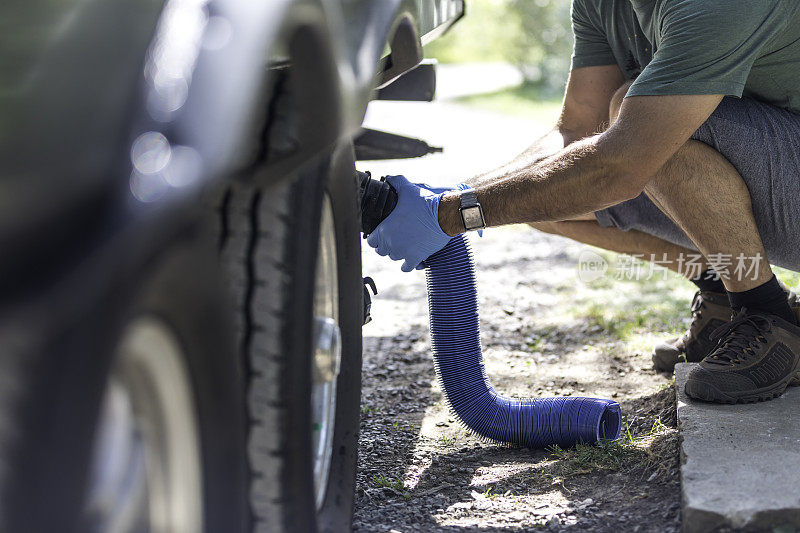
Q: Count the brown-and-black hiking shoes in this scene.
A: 2